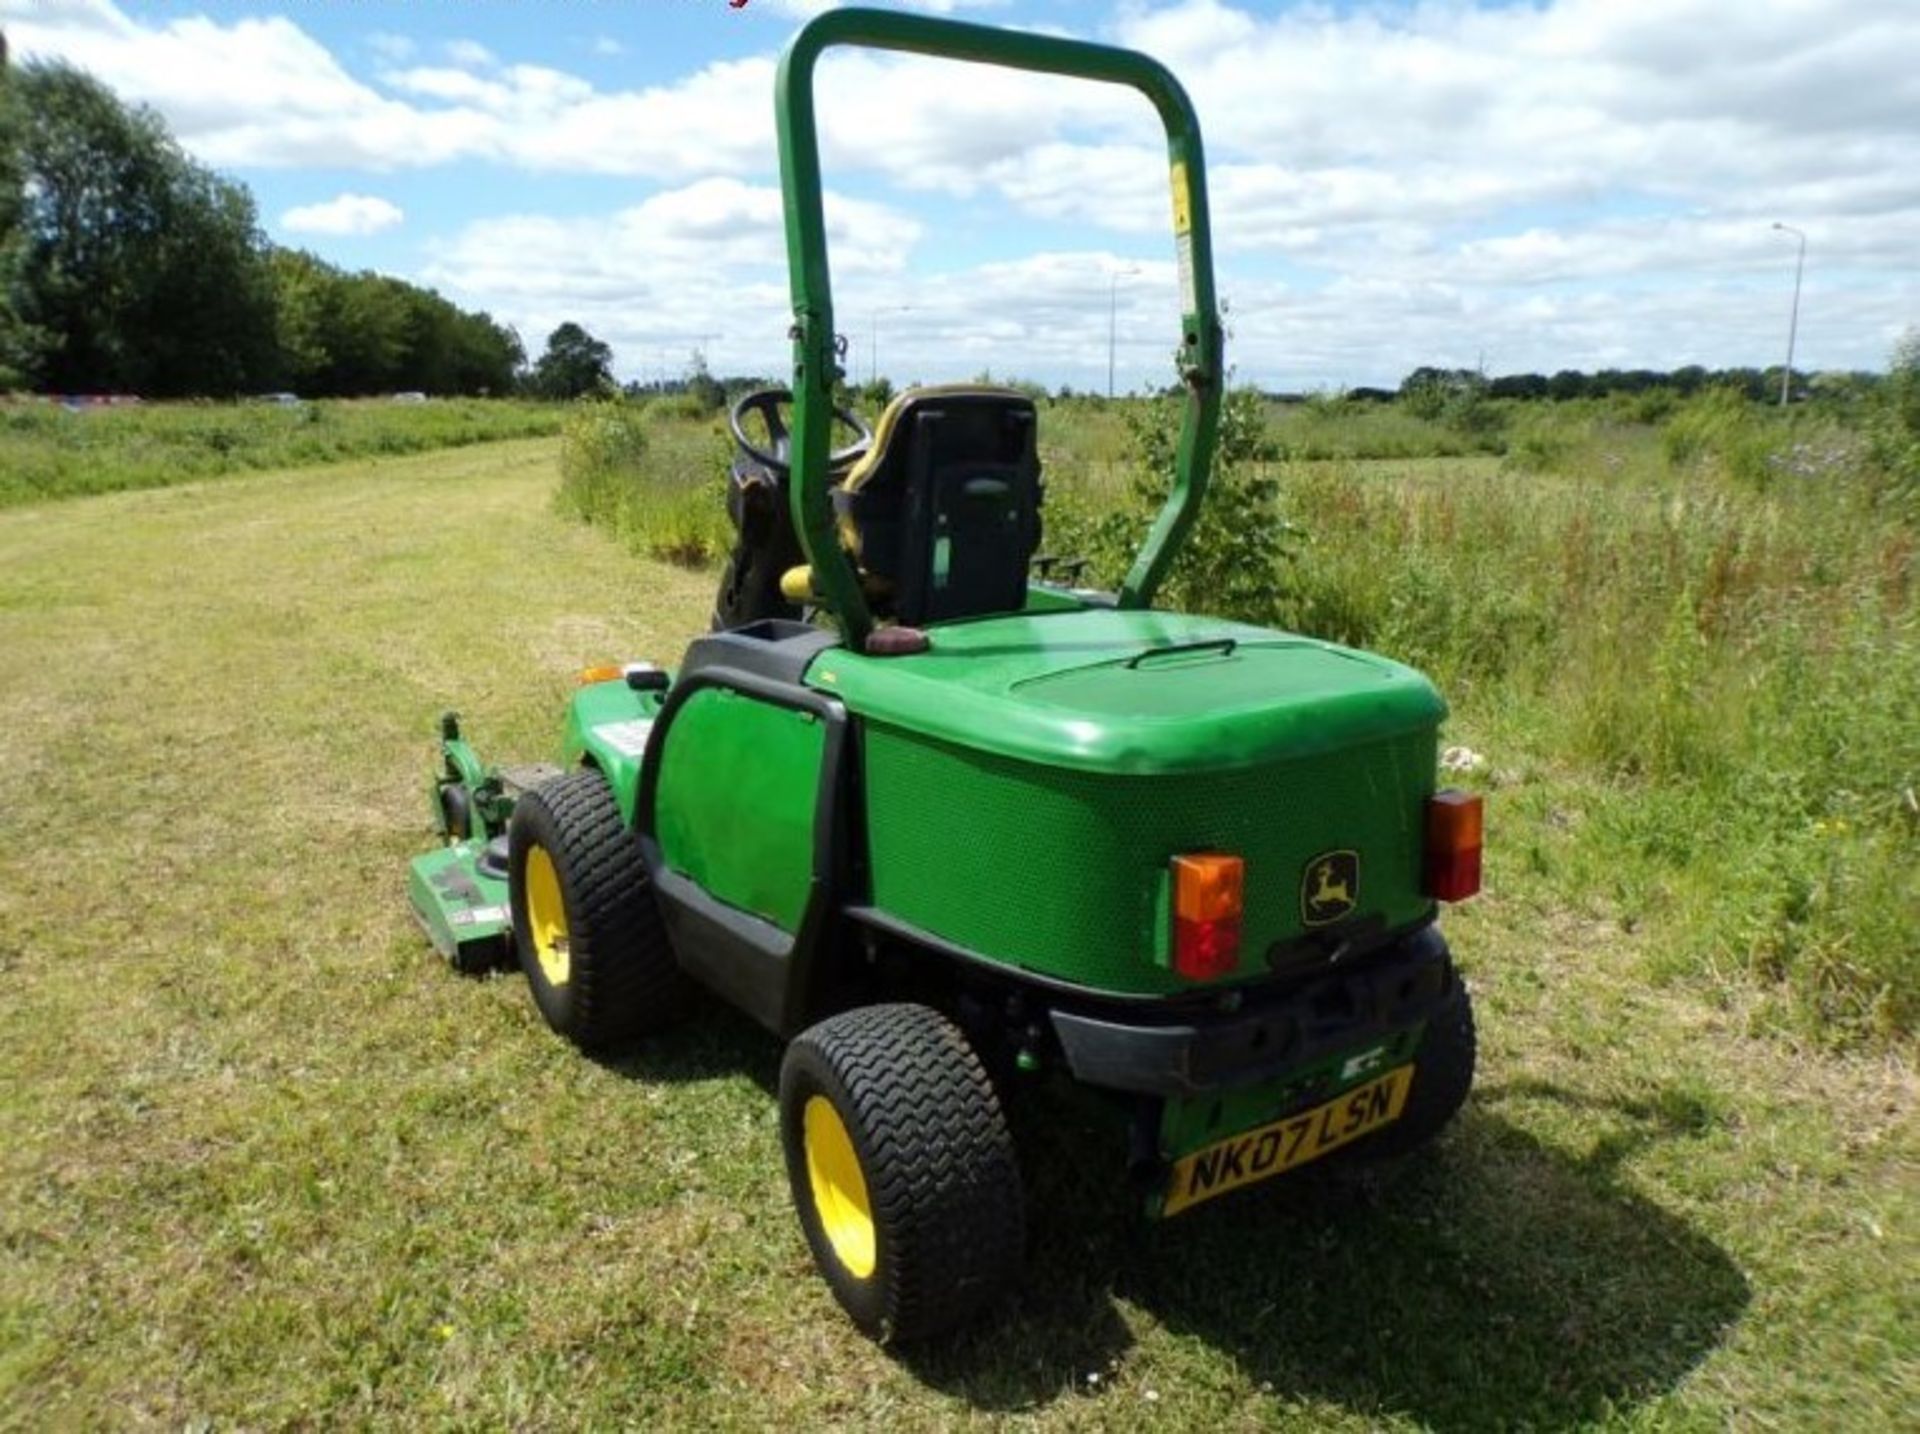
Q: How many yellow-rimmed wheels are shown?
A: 2